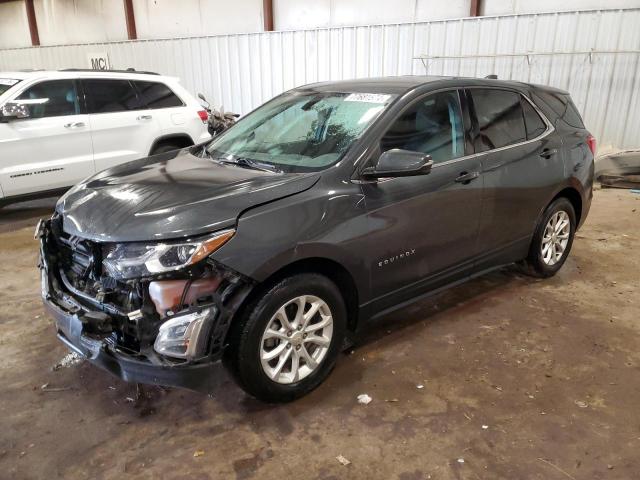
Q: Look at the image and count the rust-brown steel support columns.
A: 4